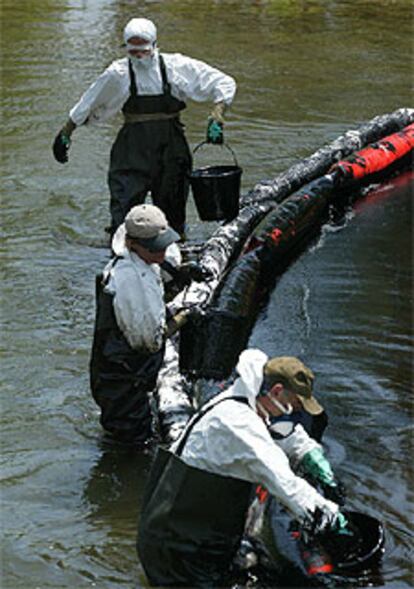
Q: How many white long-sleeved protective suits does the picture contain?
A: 3